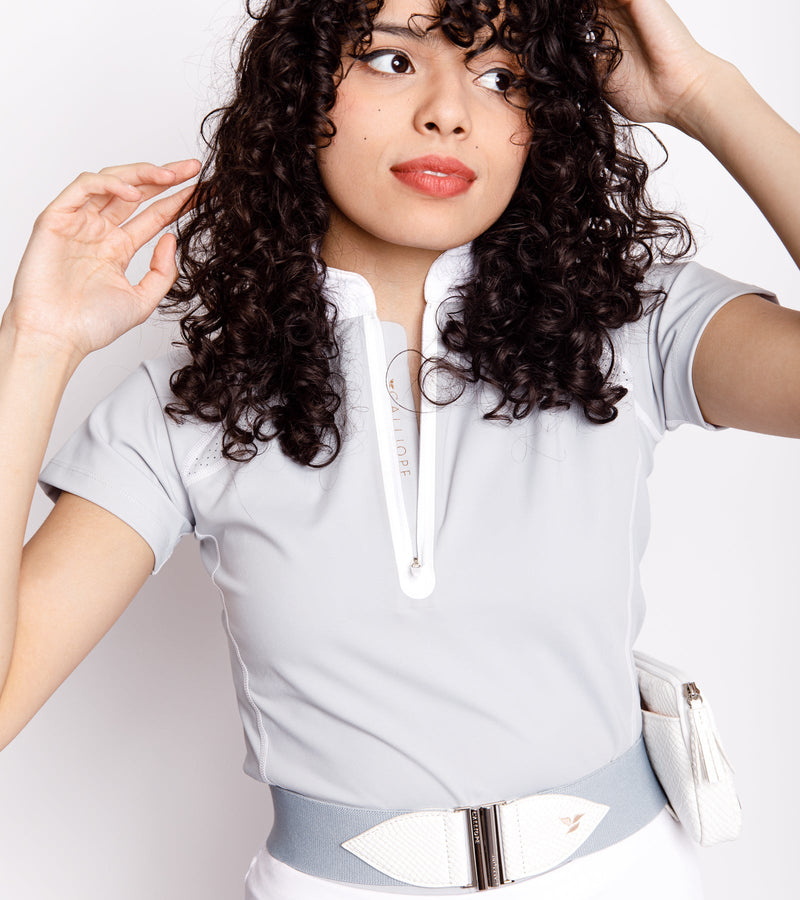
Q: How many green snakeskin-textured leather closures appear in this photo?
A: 0